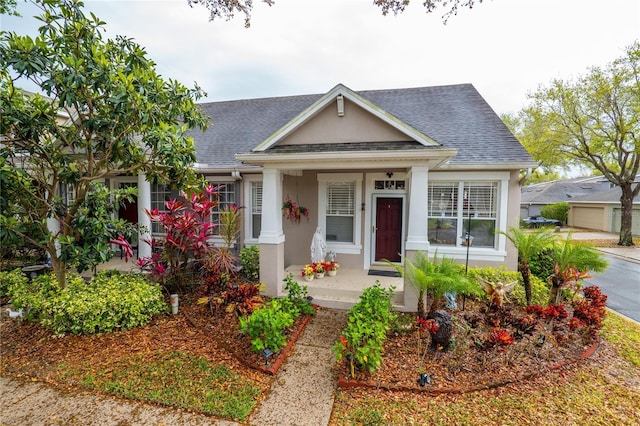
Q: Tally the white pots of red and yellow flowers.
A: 3